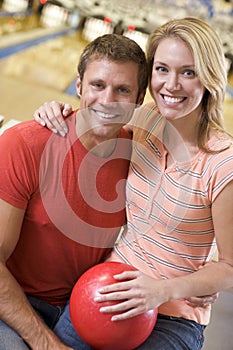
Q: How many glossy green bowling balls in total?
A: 0